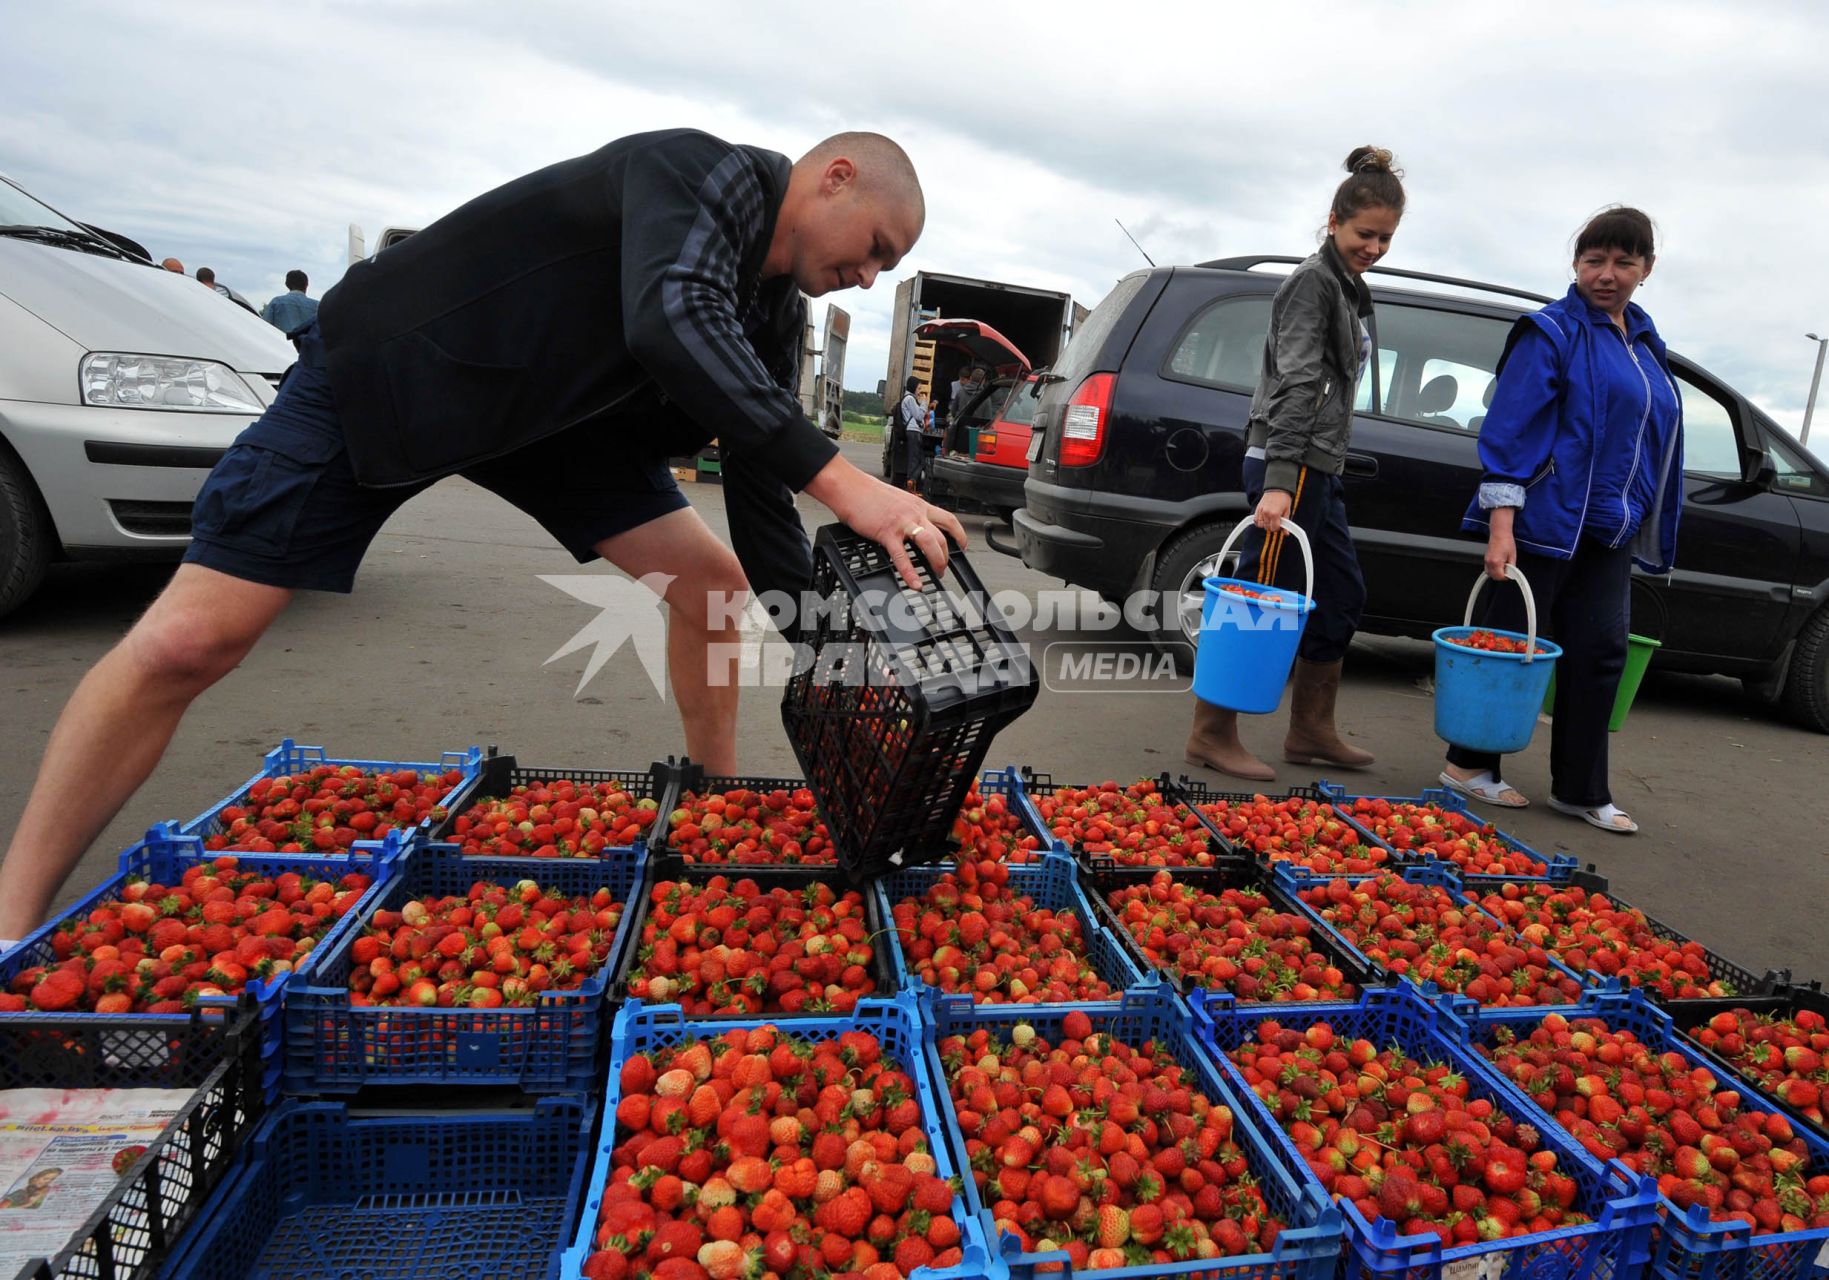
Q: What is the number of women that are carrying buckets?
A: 2